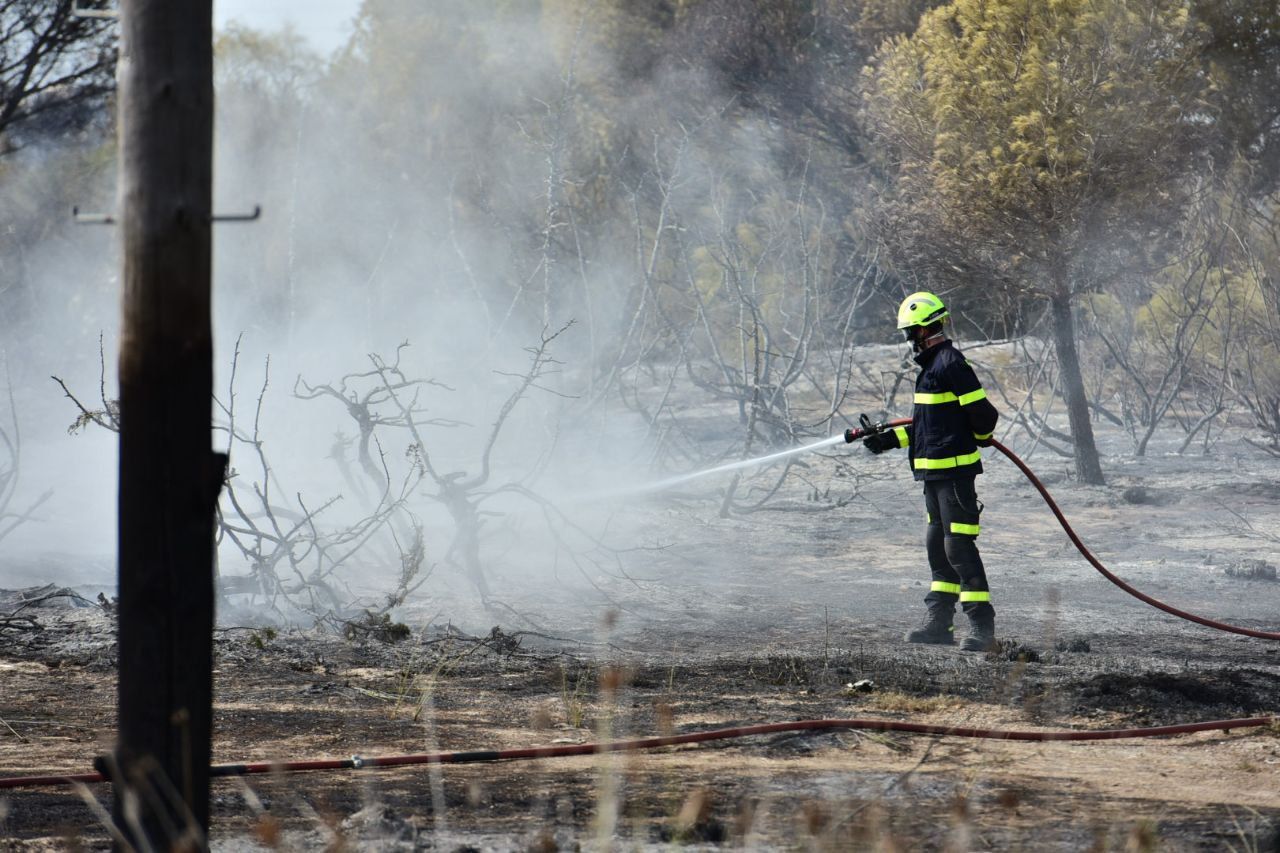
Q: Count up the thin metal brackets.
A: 3